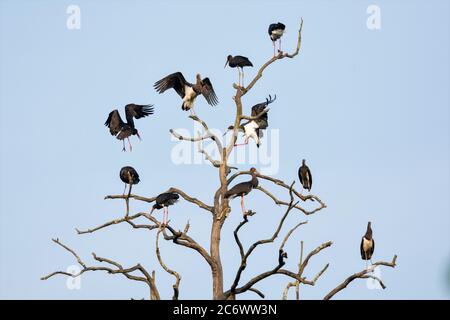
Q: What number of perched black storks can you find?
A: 8